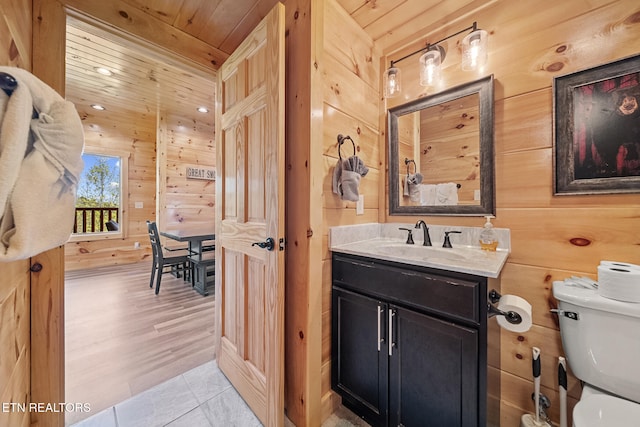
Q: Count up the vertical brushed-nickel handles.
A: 2